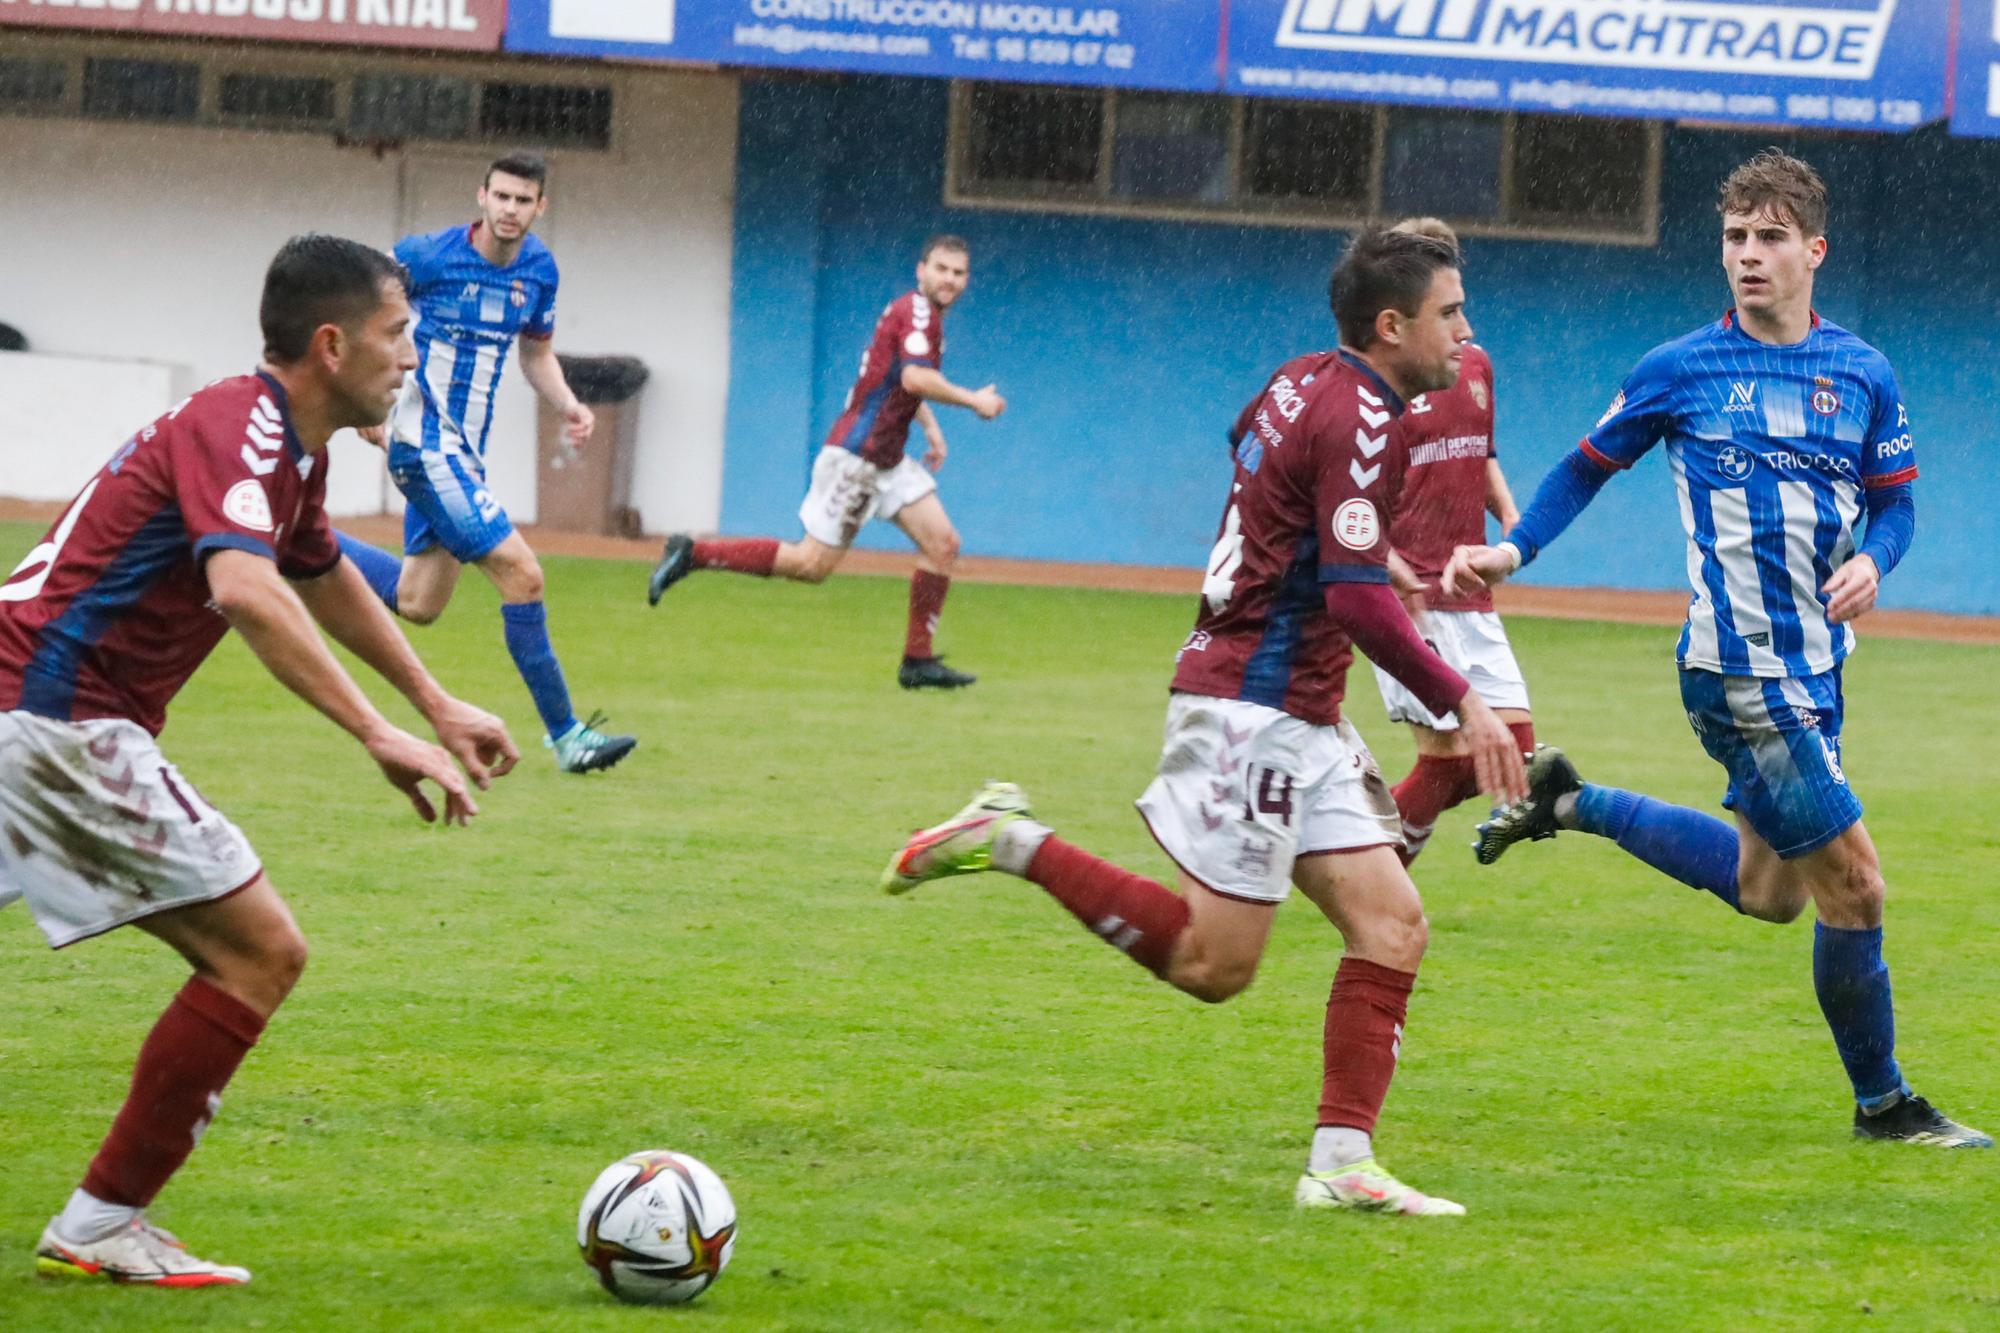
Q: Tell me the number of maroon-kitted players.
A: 4